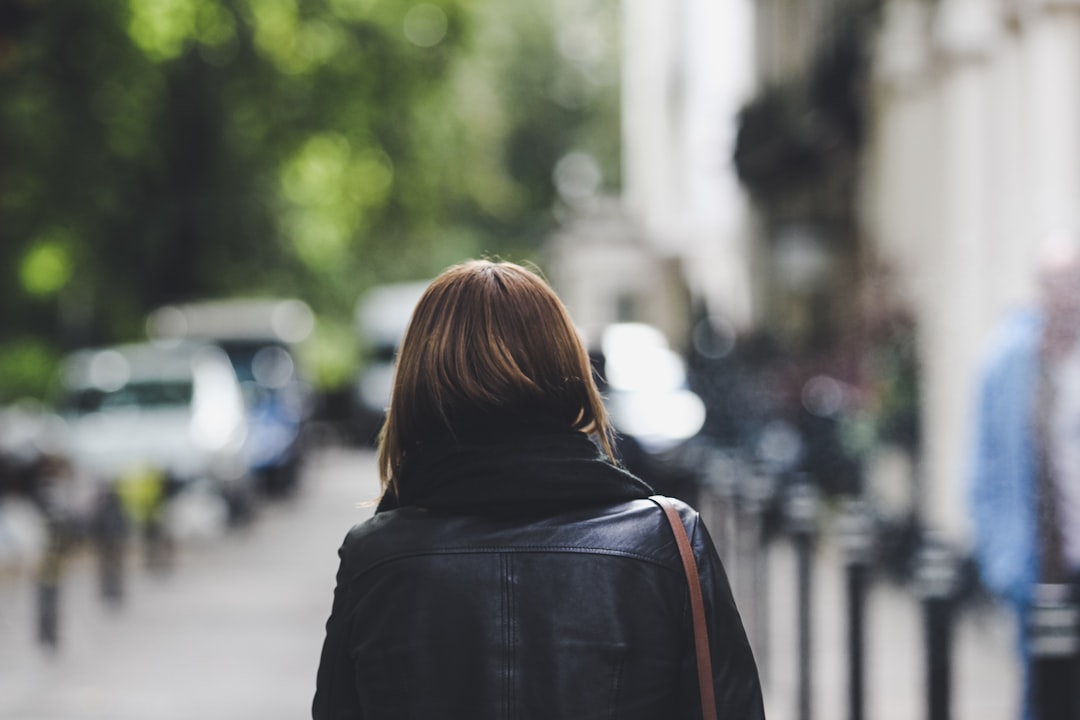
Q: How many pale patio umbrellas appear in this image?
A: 0